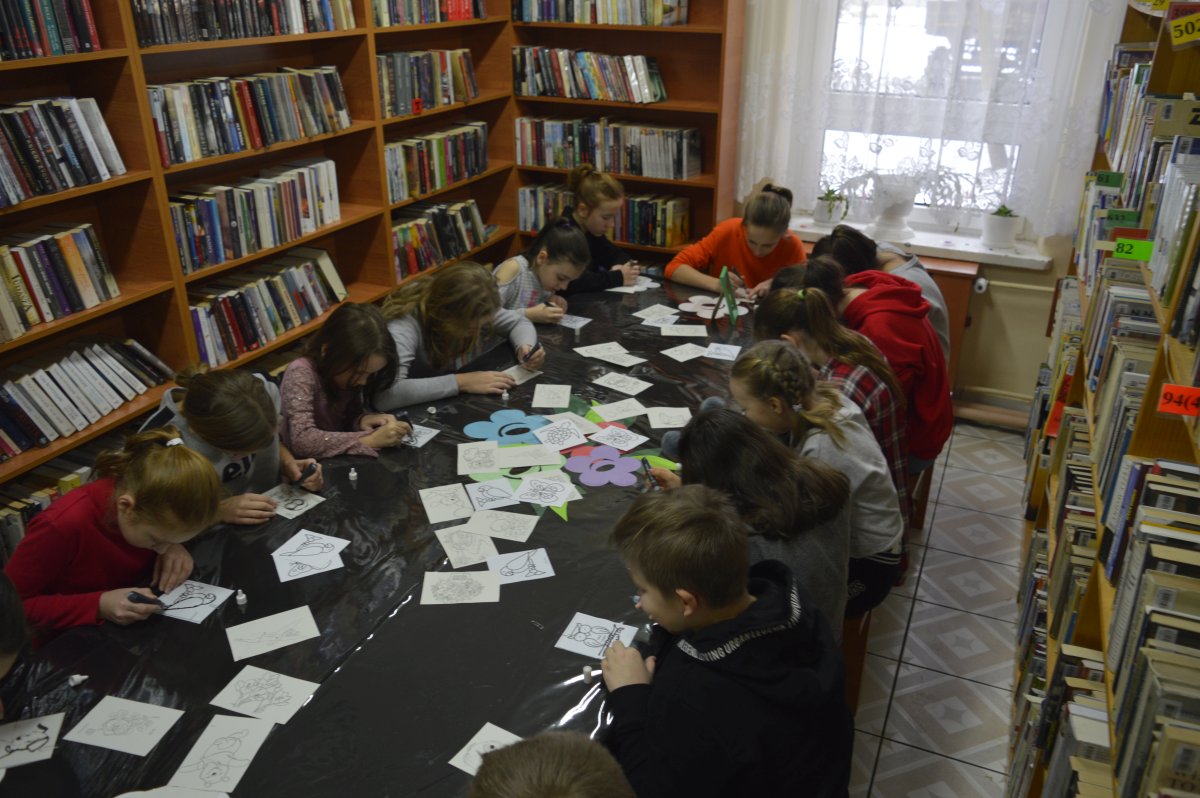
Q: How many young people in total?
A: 15